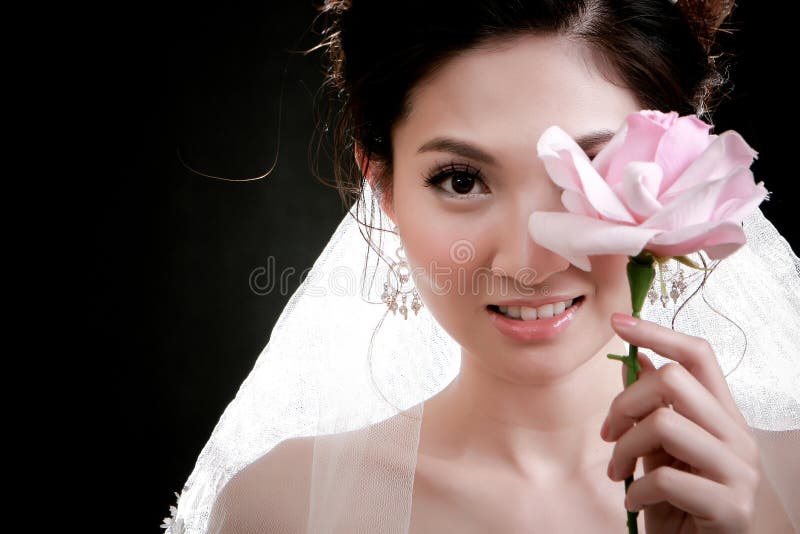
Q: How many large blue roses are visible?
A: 0